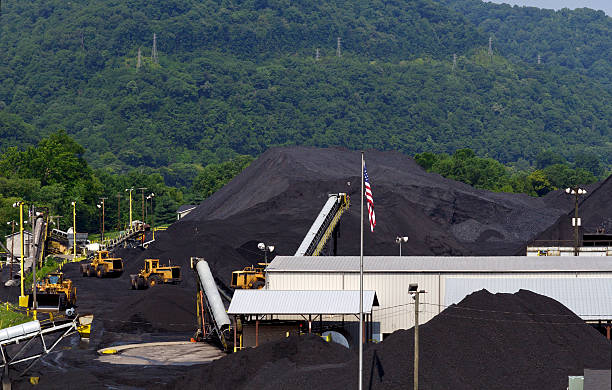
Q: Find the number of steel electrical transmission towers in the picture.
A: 7